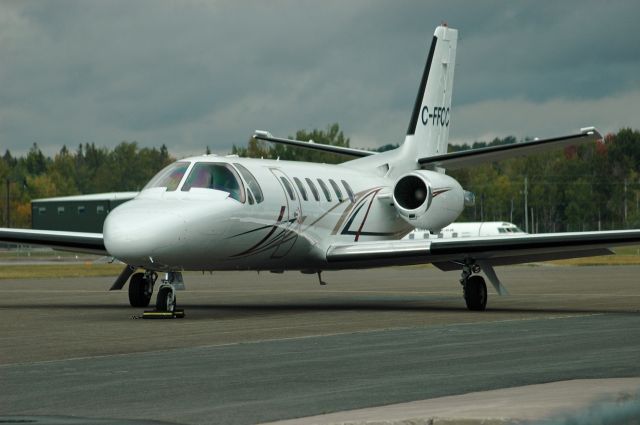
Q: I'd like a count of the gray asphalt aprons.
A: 1